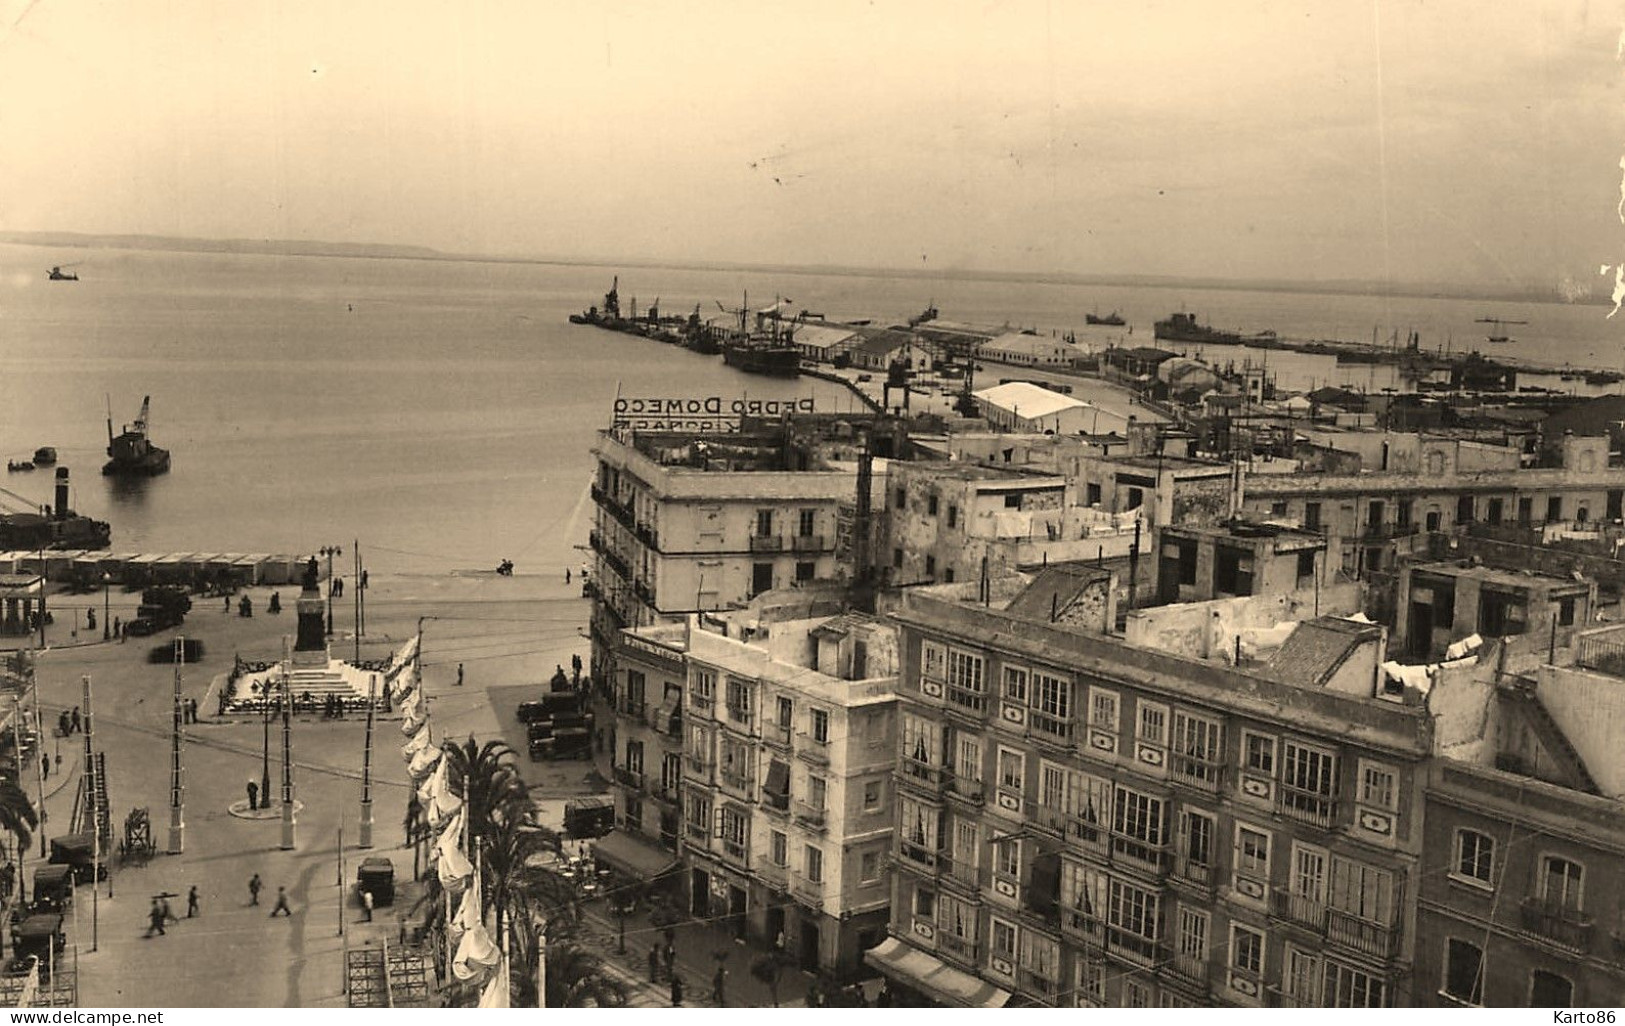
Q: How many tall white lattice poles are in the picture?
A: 4